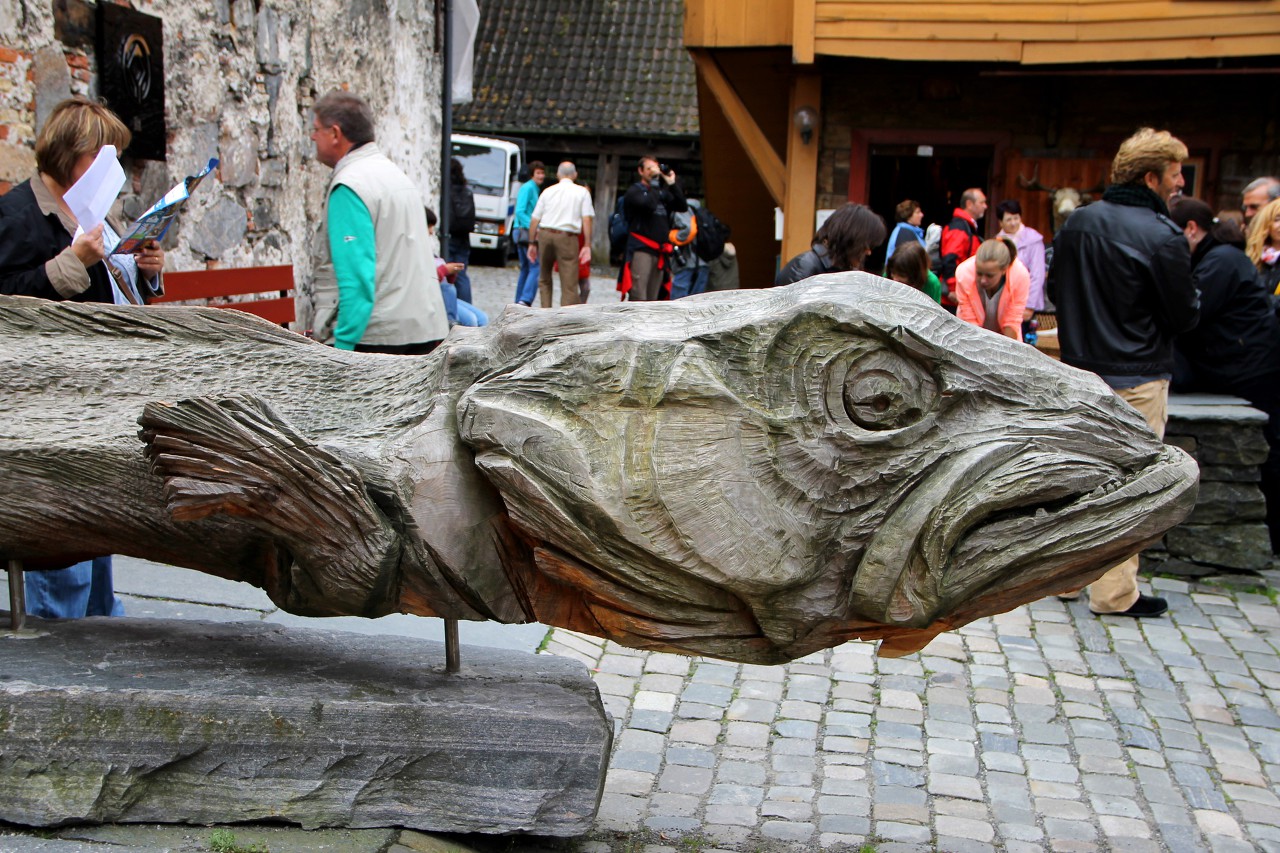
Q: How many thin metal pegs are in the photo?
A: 2